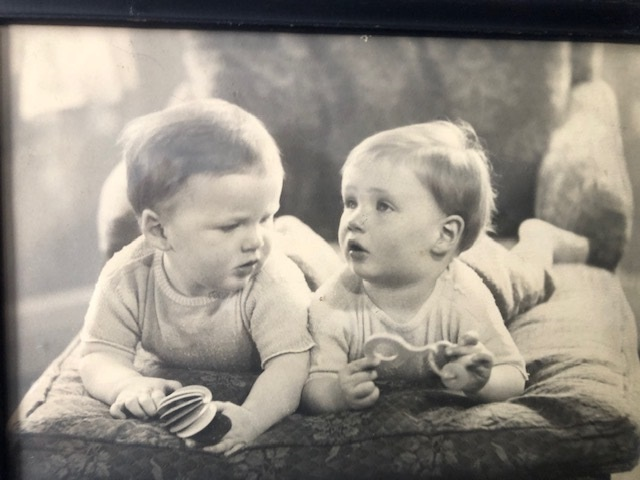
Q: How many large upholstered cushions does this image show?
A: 1